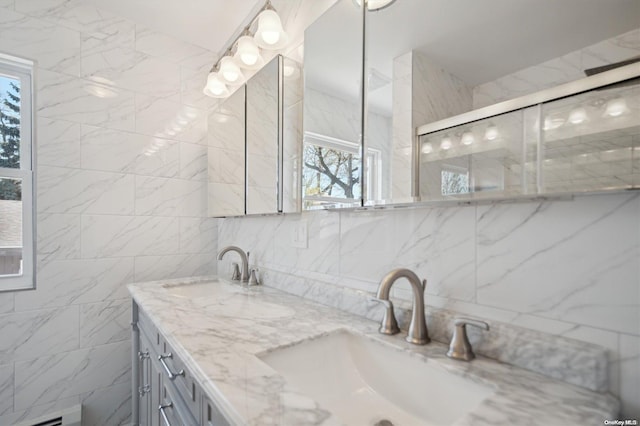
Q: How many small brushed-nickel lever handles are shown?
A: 4